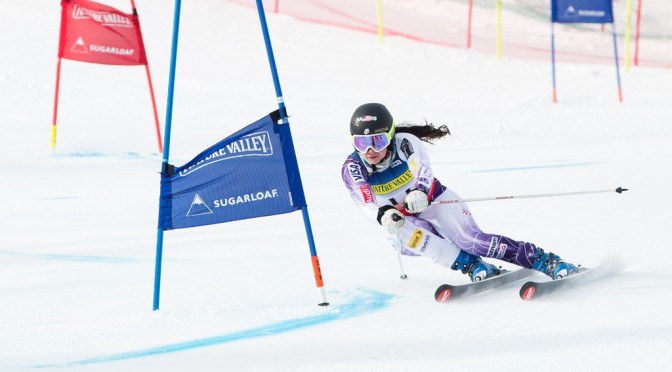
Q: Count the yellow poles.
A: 3